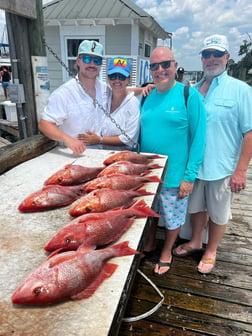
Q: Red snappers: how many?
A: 8